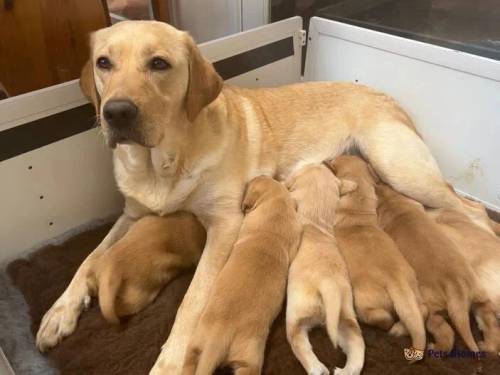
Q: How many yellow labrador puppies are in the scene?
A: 6